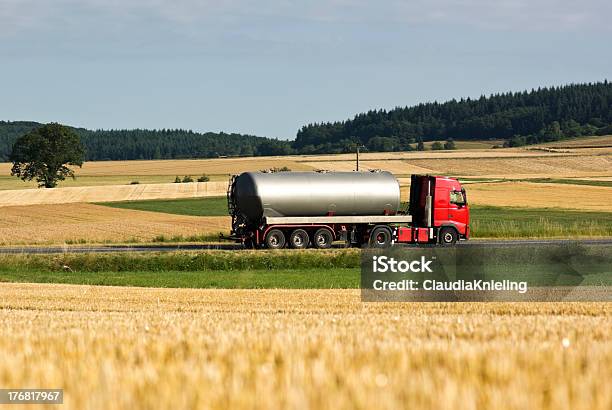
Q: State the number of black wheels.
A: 5